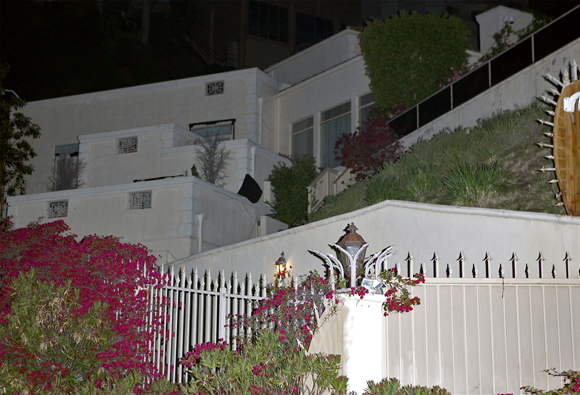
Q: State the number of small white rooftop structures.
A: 1